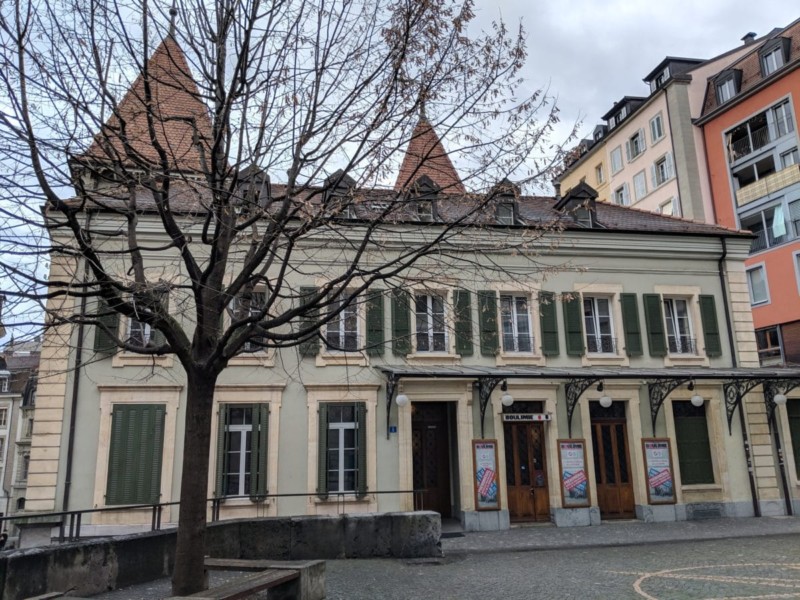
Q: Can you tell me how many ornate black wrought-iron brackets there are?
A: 6